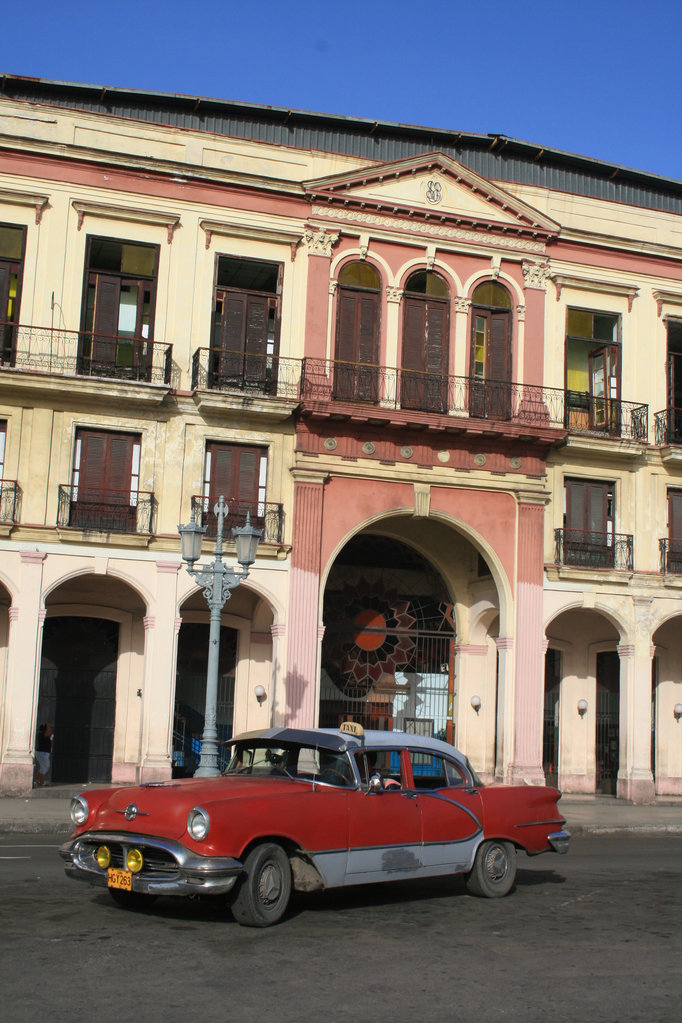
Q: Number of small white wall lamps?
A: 4